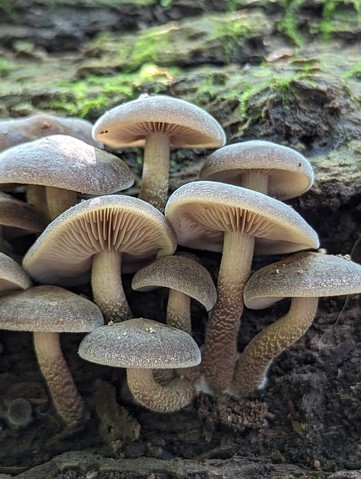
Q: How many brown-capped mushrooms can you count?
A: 12